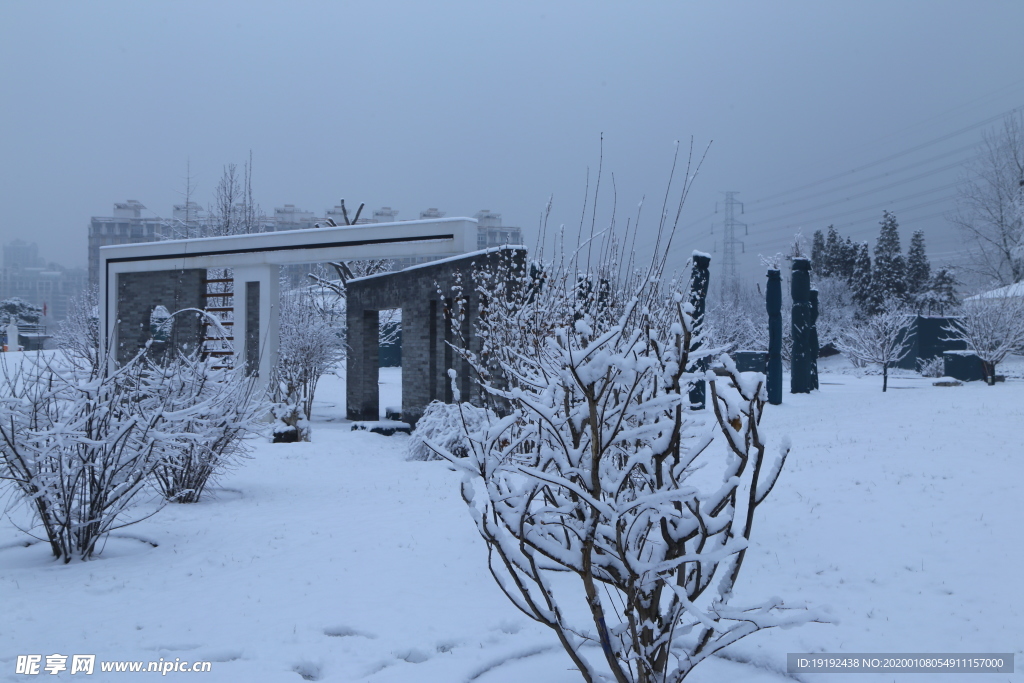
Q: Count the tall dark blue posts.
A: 4